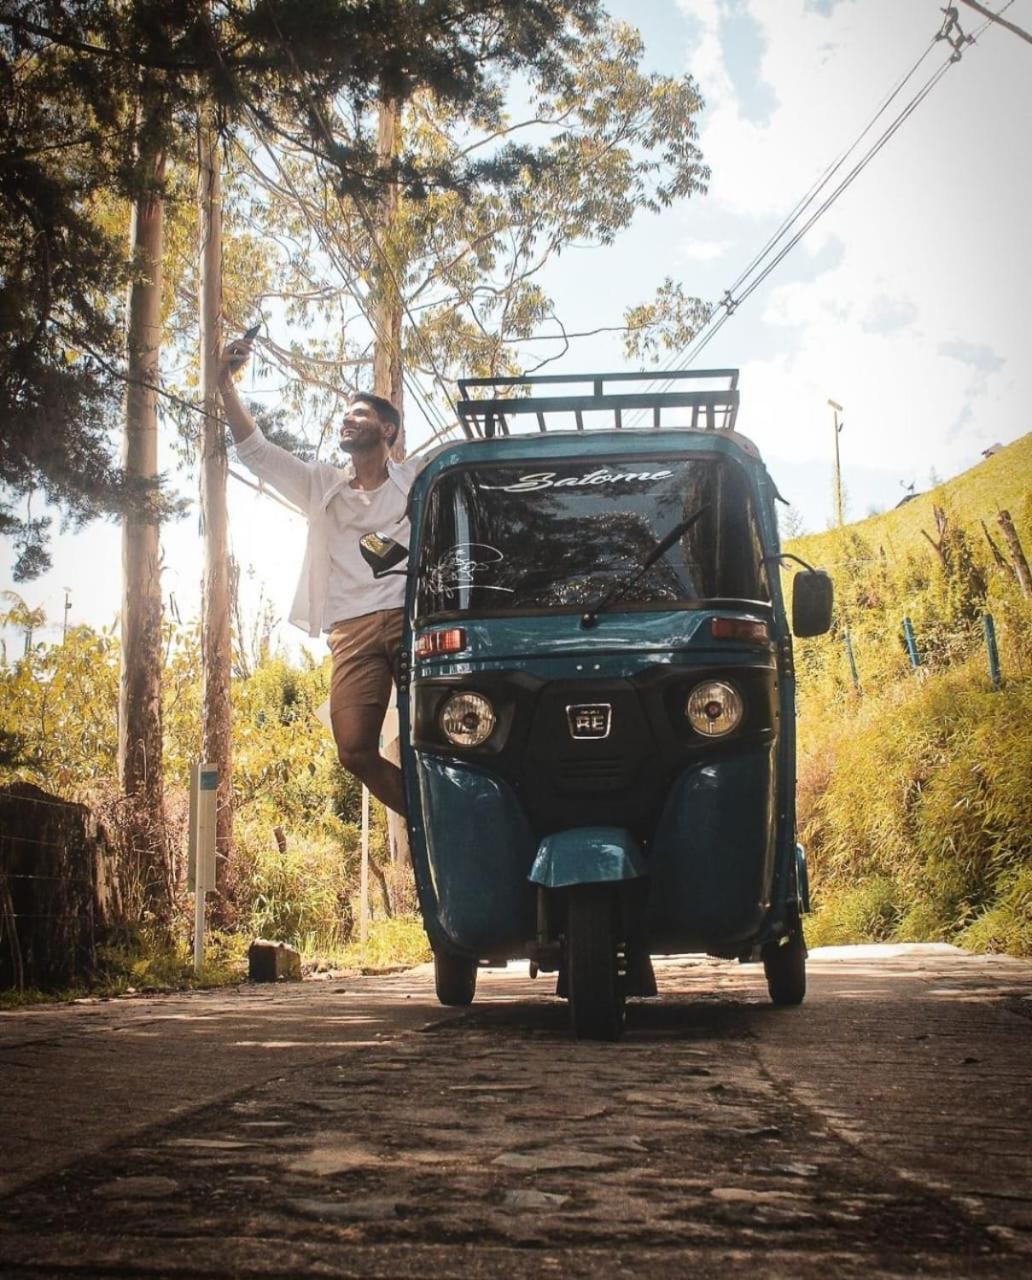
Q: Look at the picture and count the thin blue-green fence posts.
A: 3